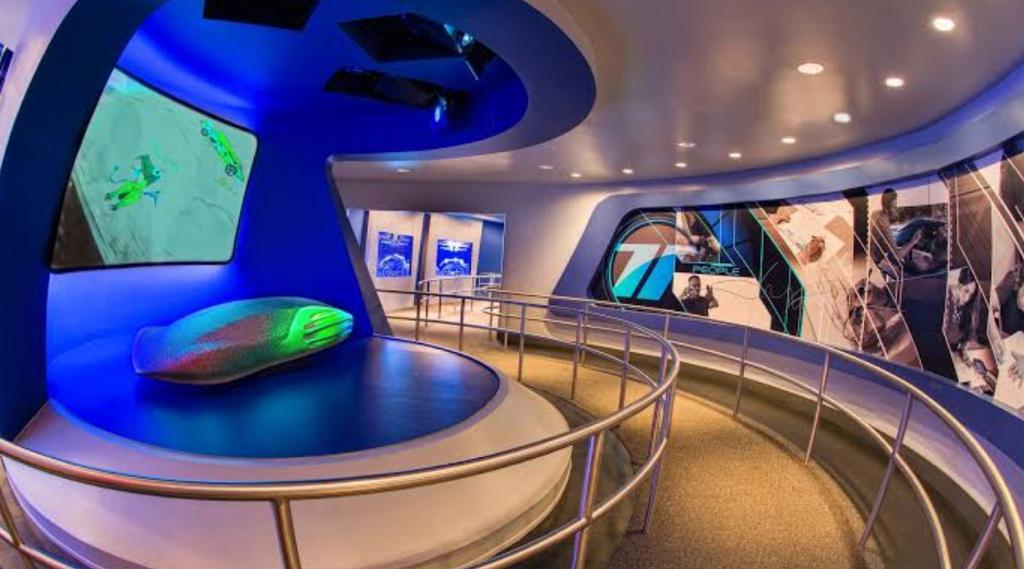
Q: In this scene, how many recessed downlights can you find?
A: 12